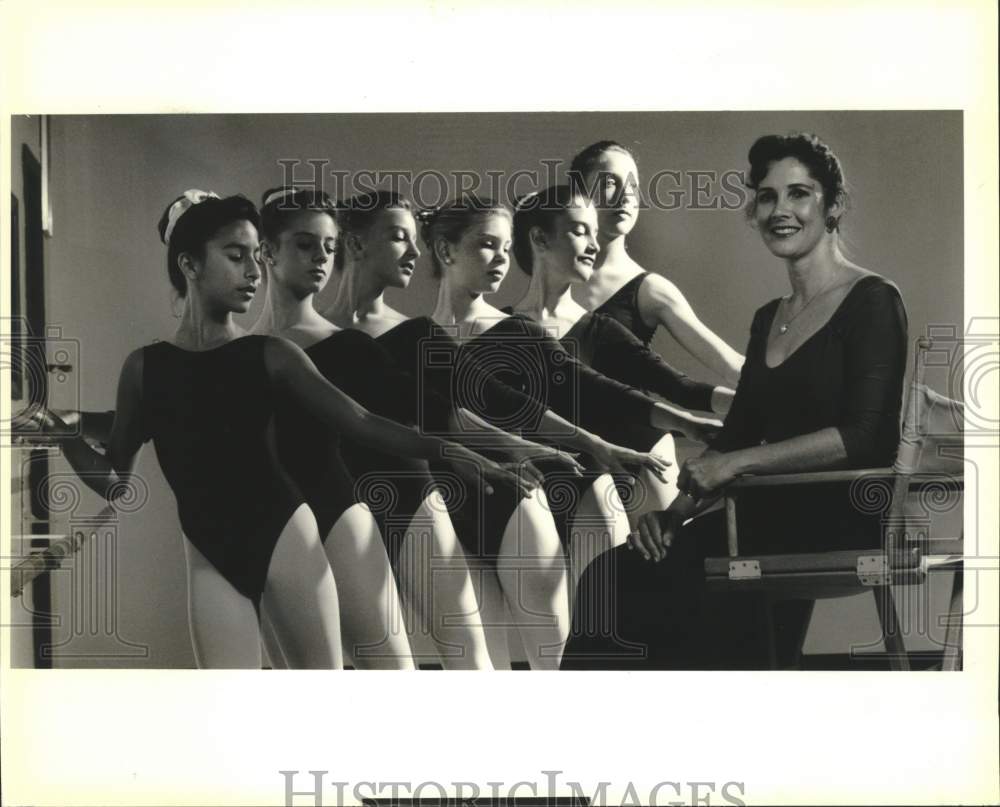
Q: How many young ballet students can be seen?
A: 6